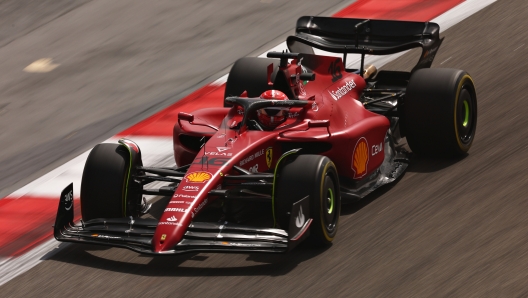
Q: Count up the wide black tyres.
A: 4